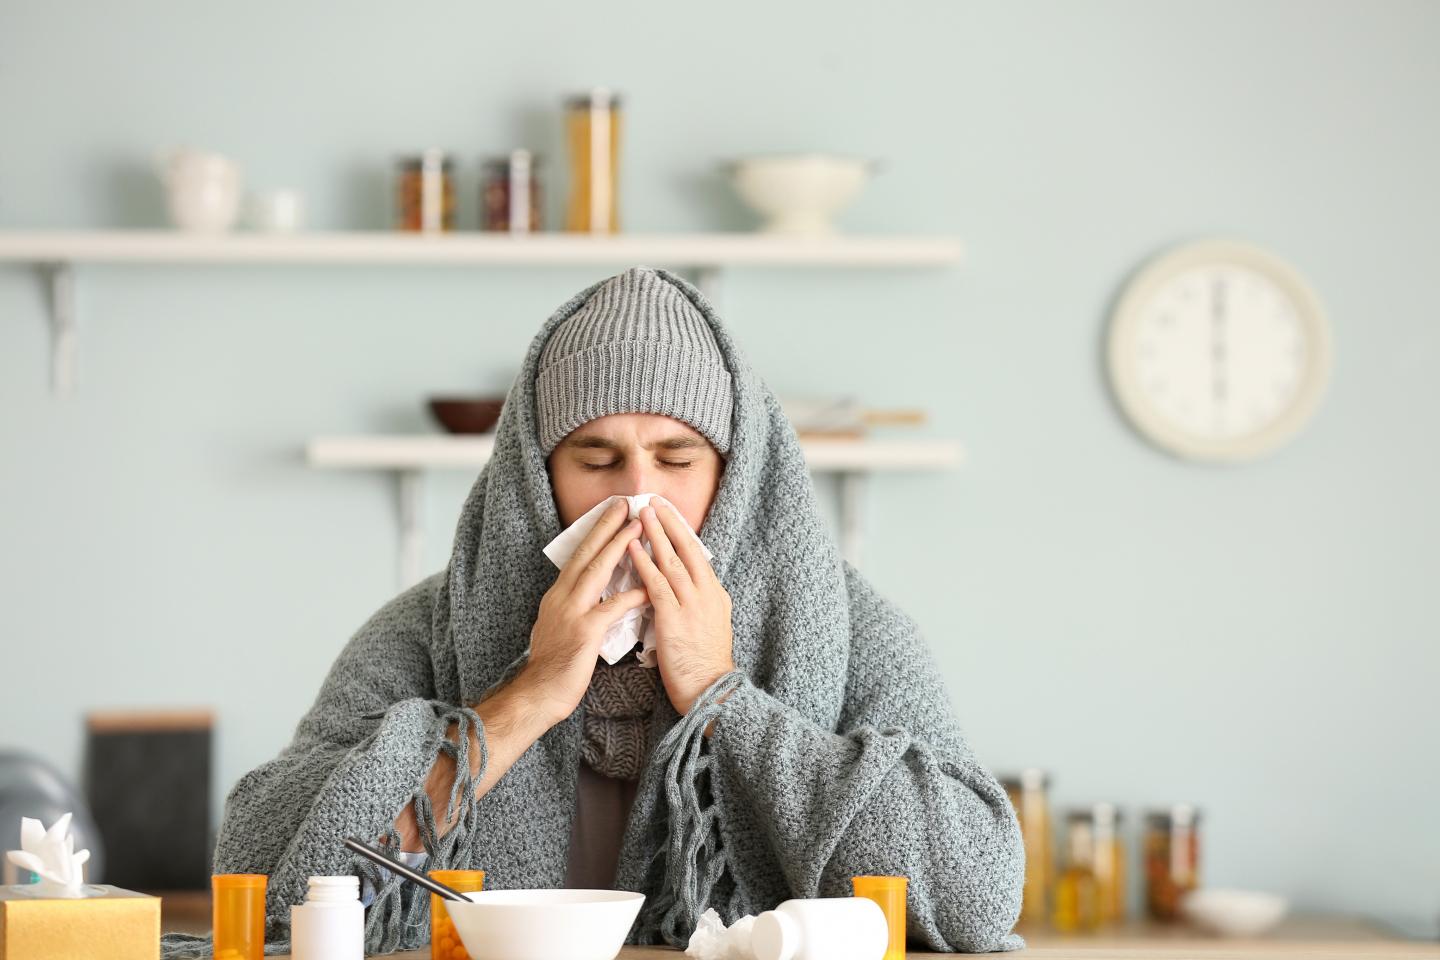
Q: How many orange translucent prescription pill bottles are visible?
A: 3